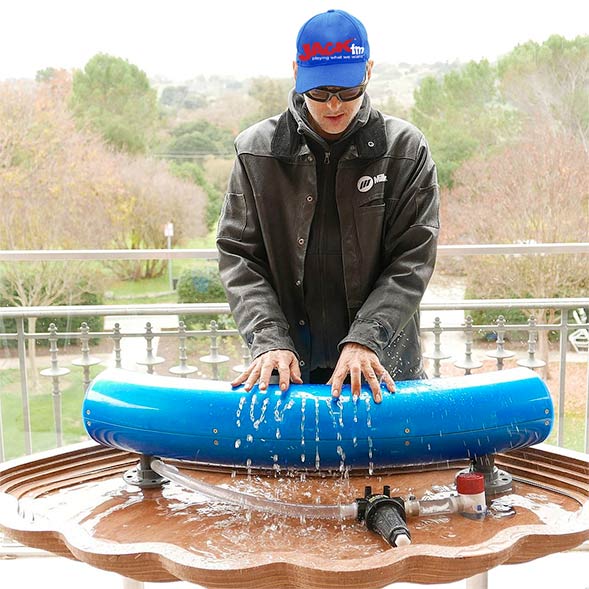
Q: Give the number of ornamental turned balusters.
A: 11